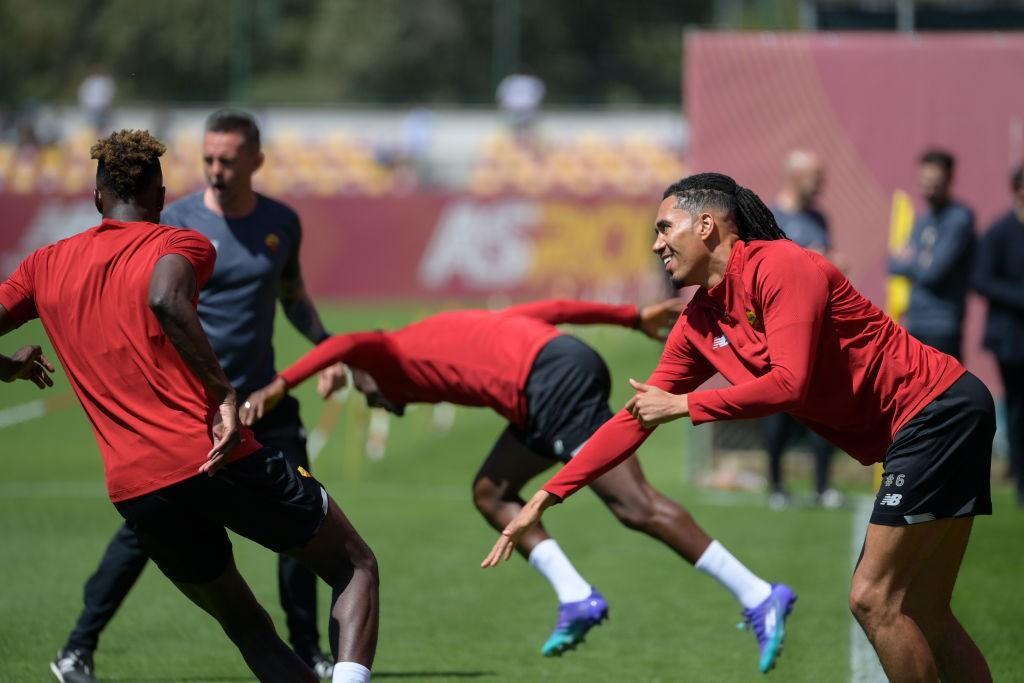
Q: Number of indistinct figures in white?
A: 2